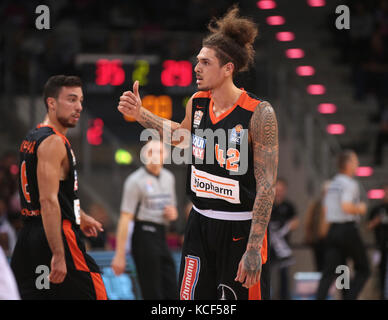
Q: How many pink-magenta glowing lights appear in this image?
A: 11